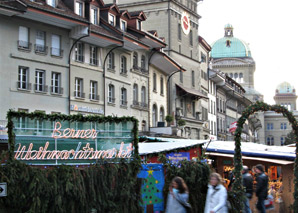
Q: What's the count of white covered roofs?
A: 2